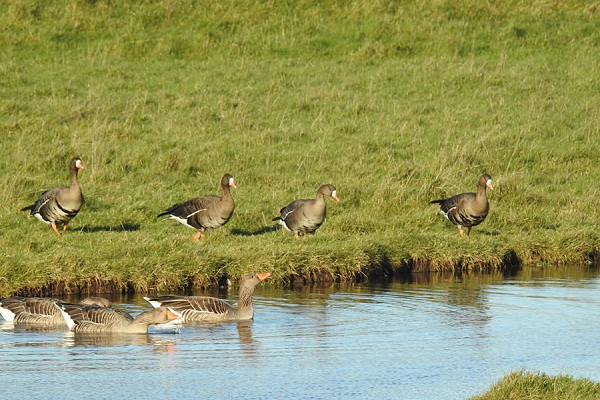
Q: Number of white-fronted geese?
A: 4